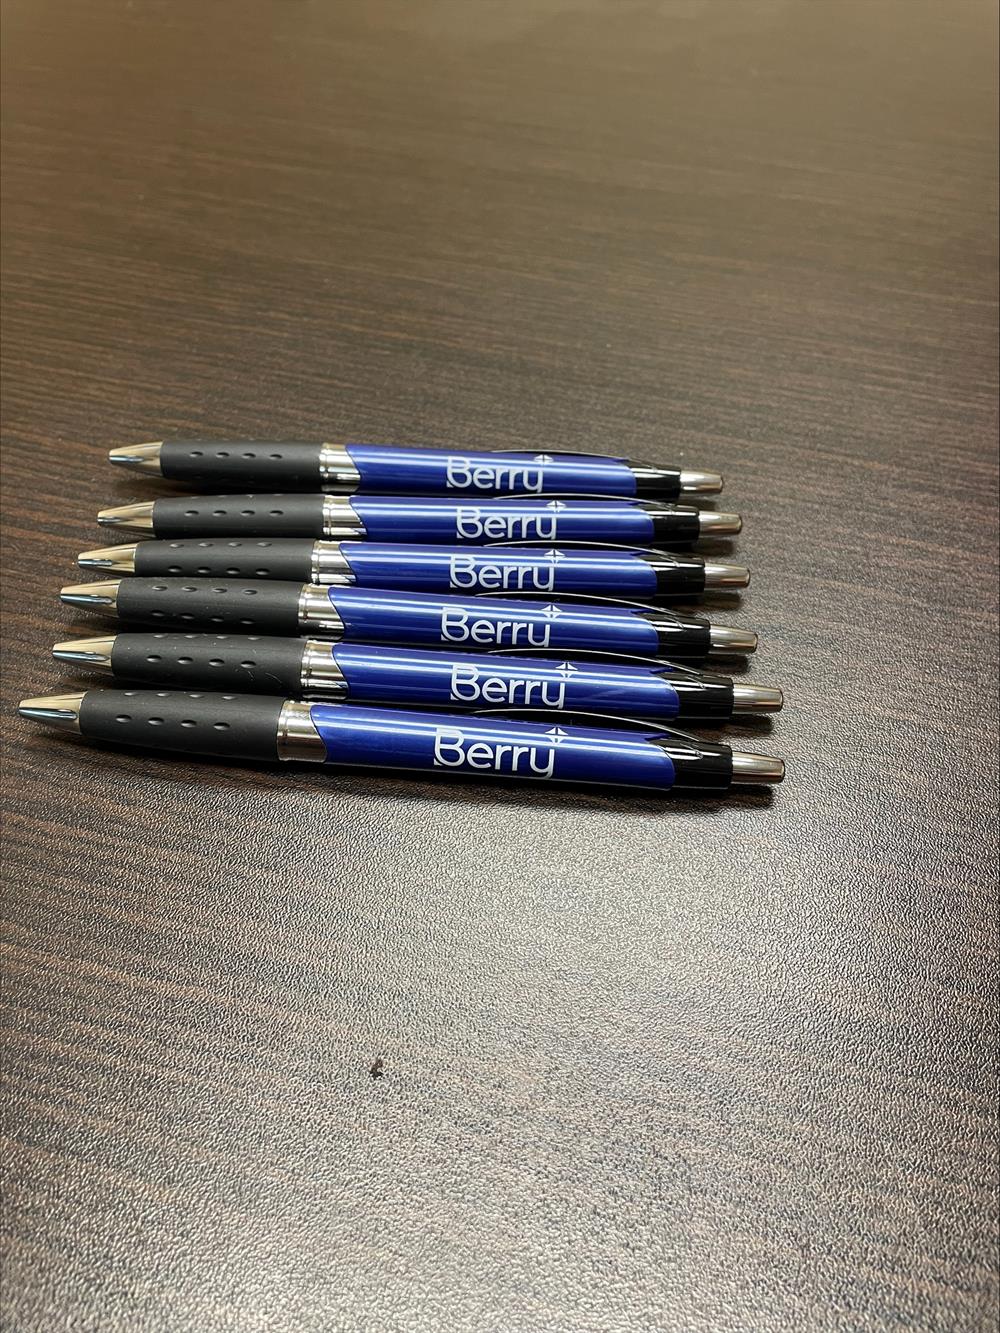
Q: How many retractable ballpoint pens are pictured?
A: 6